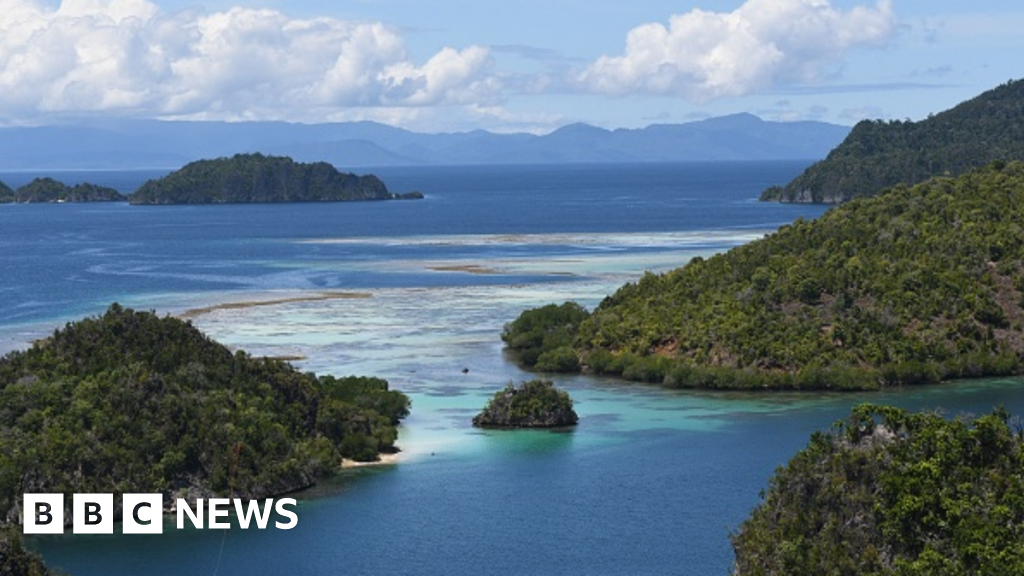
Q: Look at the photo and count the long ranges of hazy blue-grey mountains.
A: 1